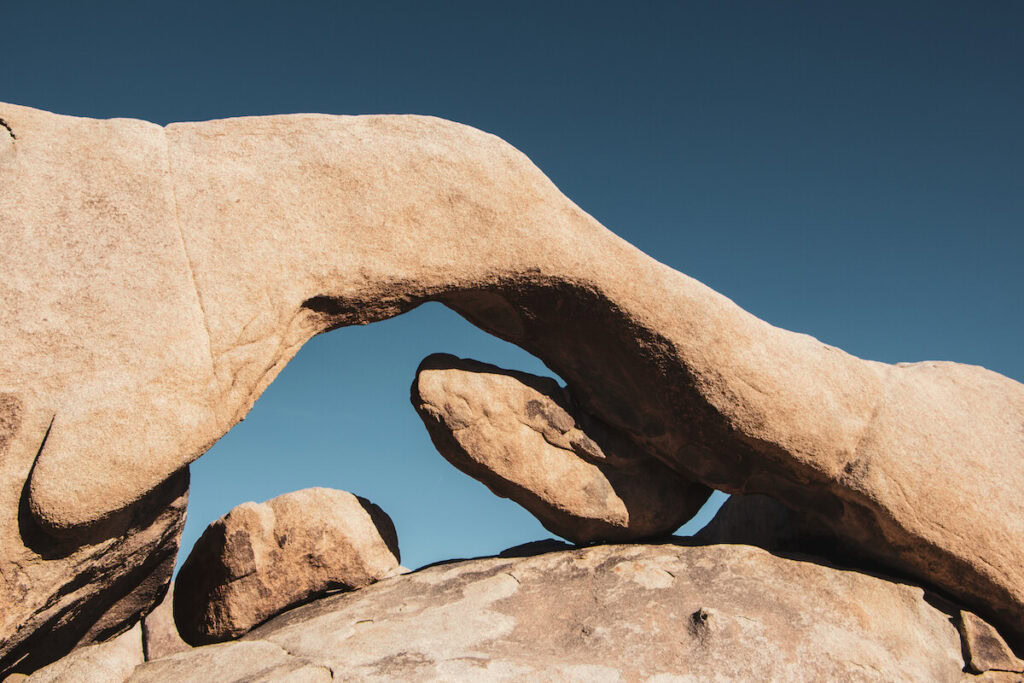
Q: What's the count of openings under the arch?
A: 2